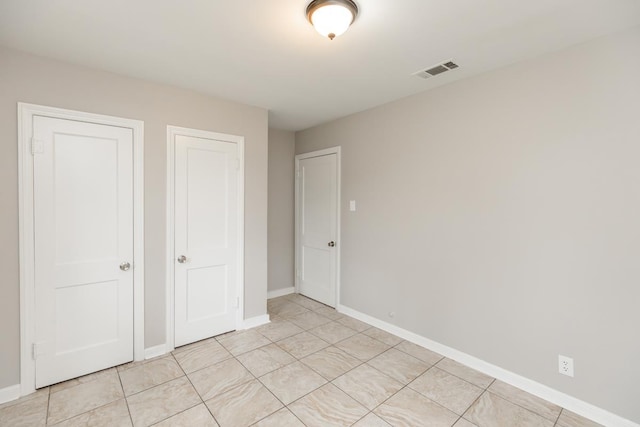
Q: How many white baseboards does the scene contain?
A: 5